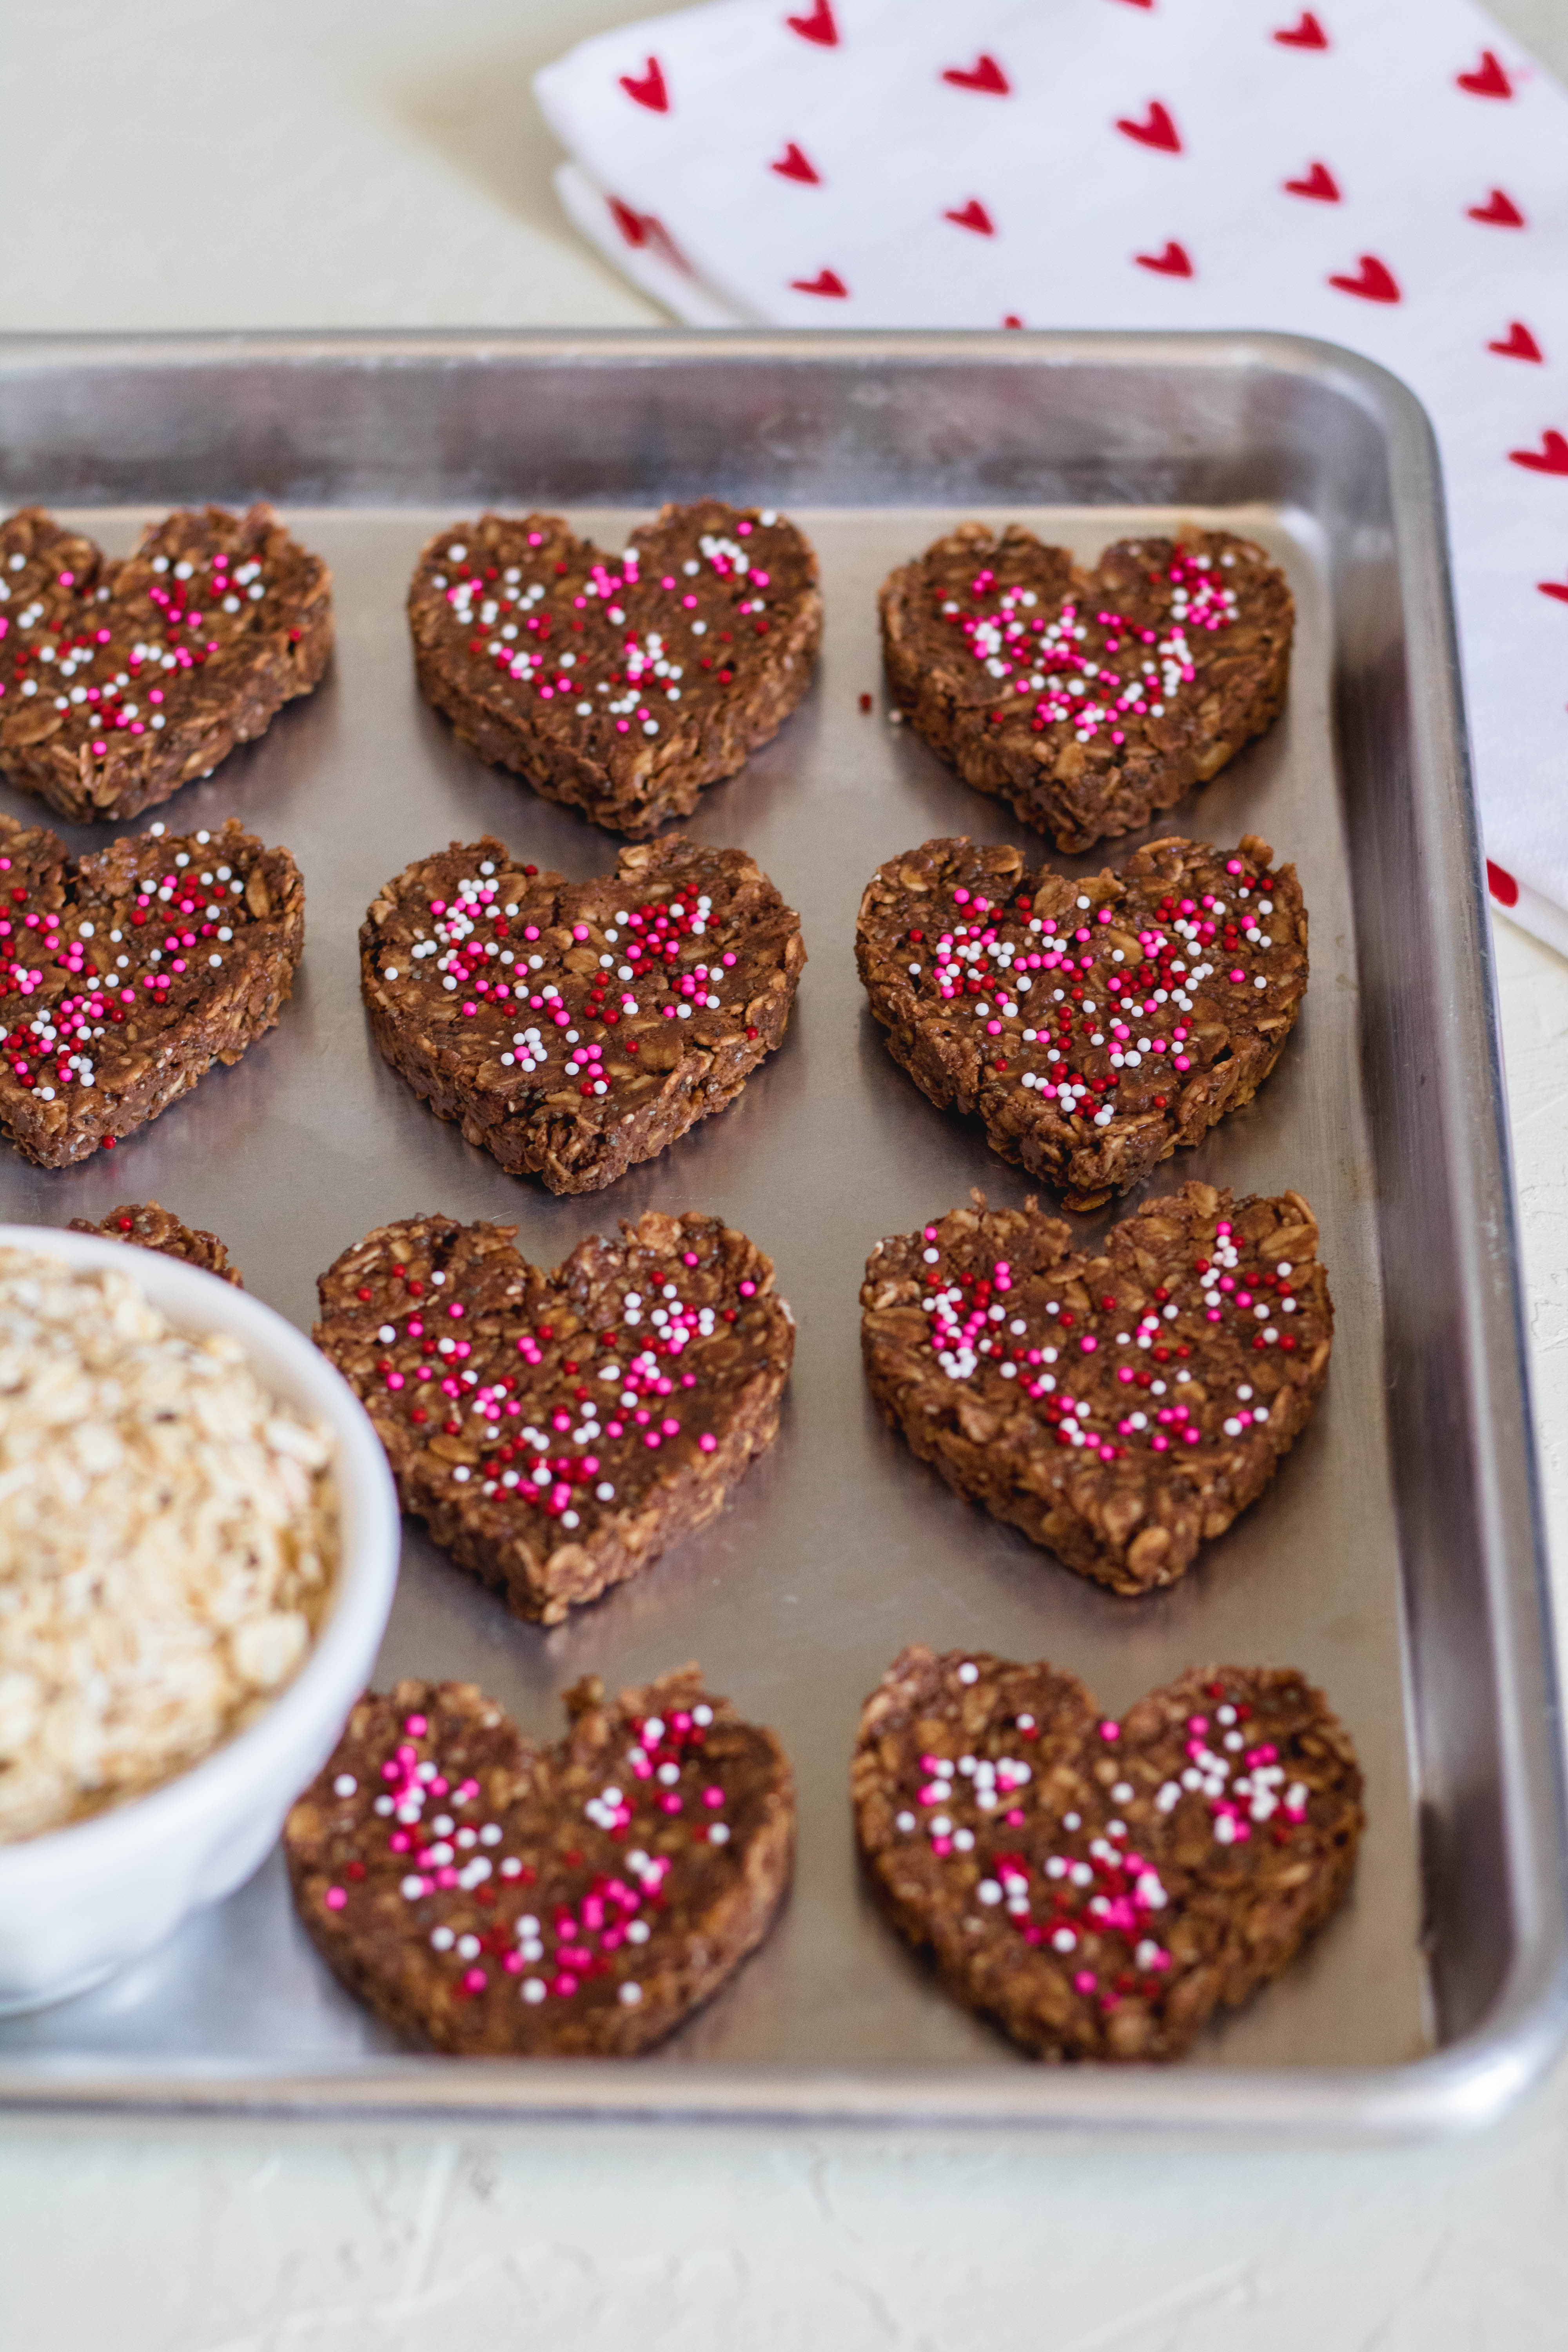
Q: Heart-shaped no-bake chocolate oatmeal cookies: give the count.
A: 11